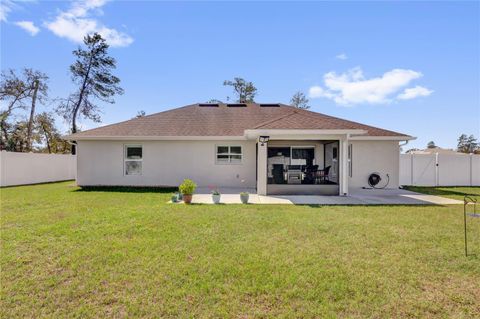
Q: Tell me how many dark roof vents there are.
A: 3